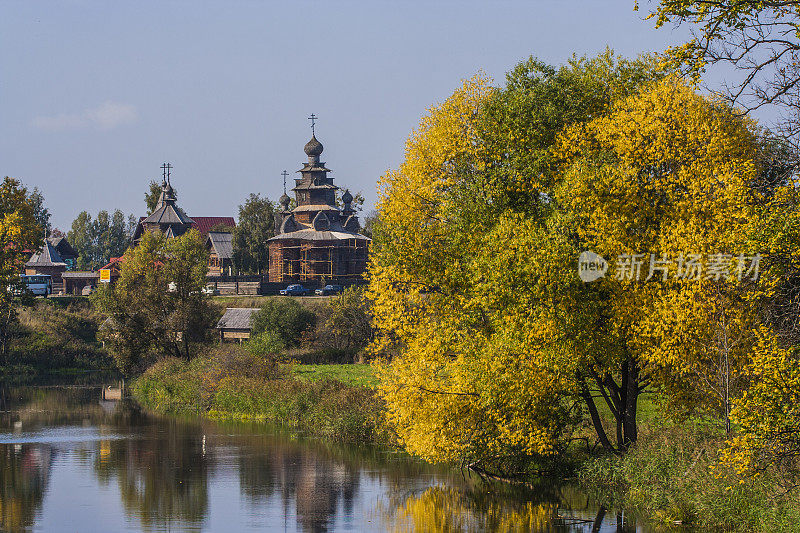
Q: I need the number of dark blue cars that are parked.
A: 2